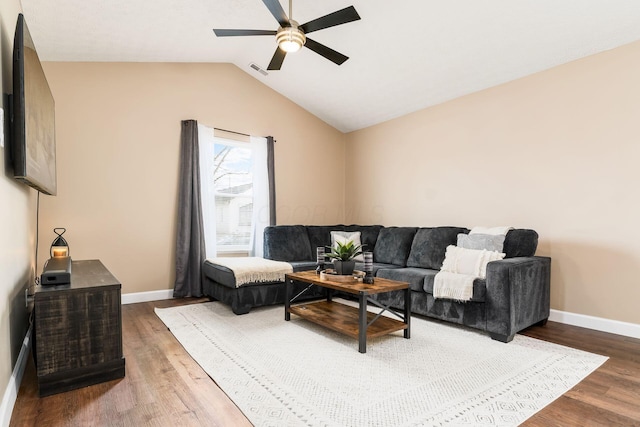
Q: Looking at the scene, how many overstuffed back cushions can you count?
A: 6